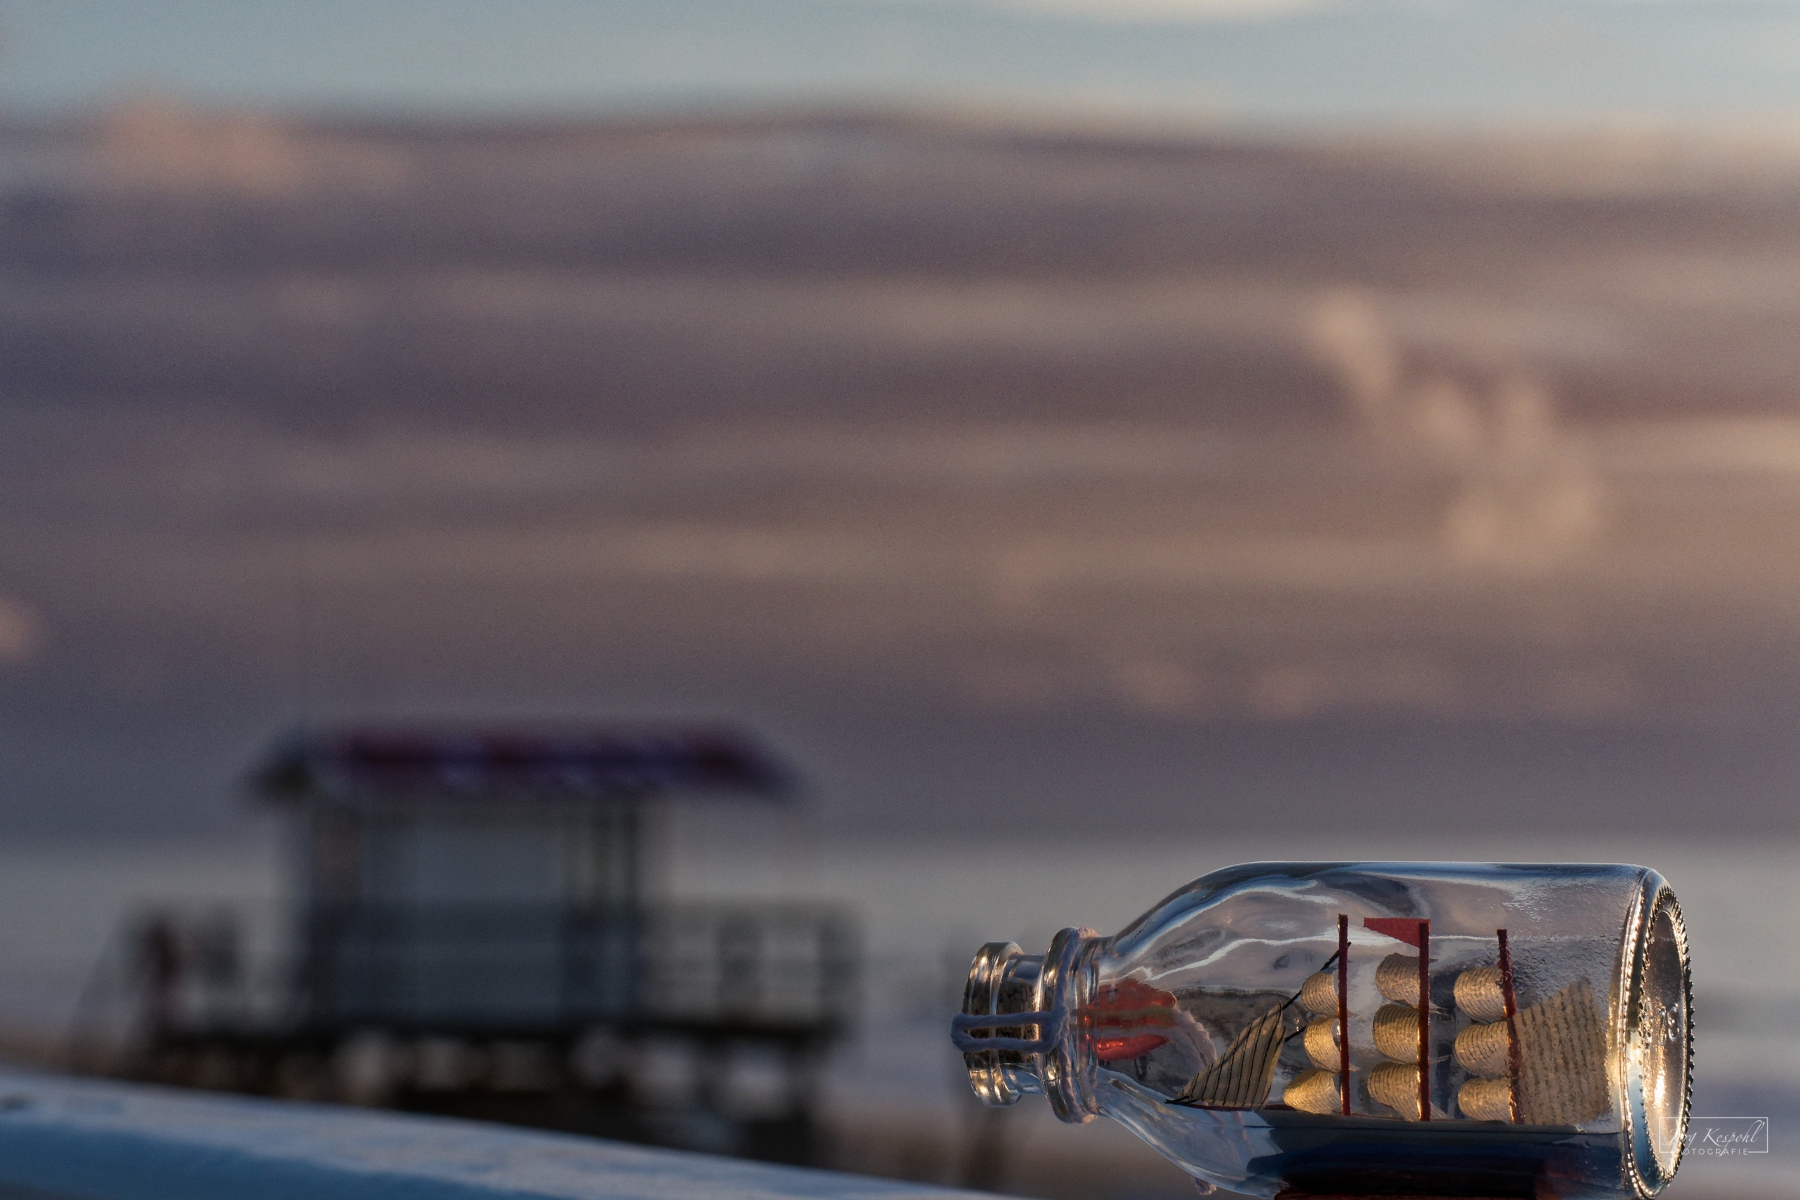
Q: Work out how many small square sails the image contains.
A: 9